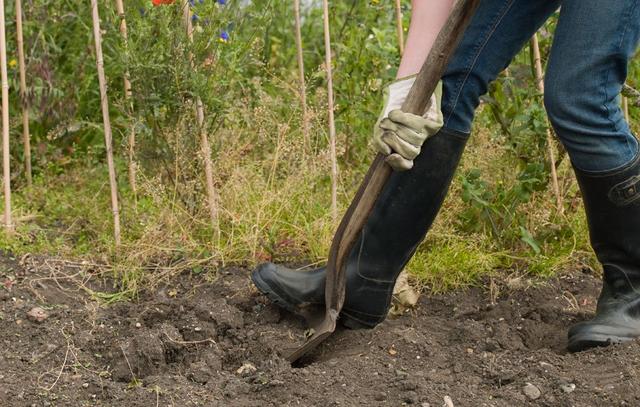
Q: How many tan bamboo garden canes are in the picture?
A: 10